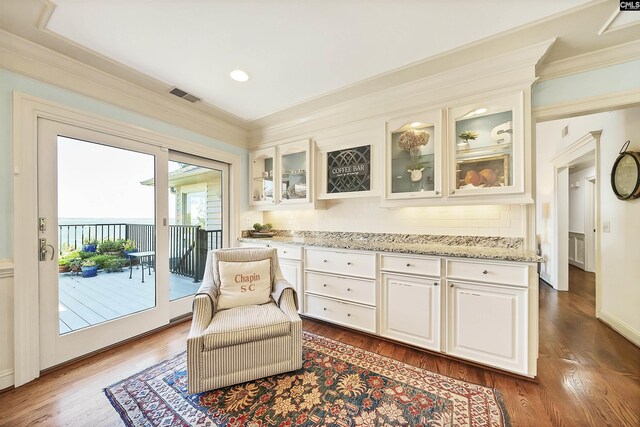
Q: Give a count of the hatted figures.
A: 0